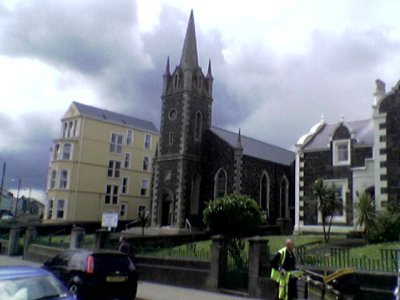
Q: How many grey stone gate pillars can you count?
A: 6